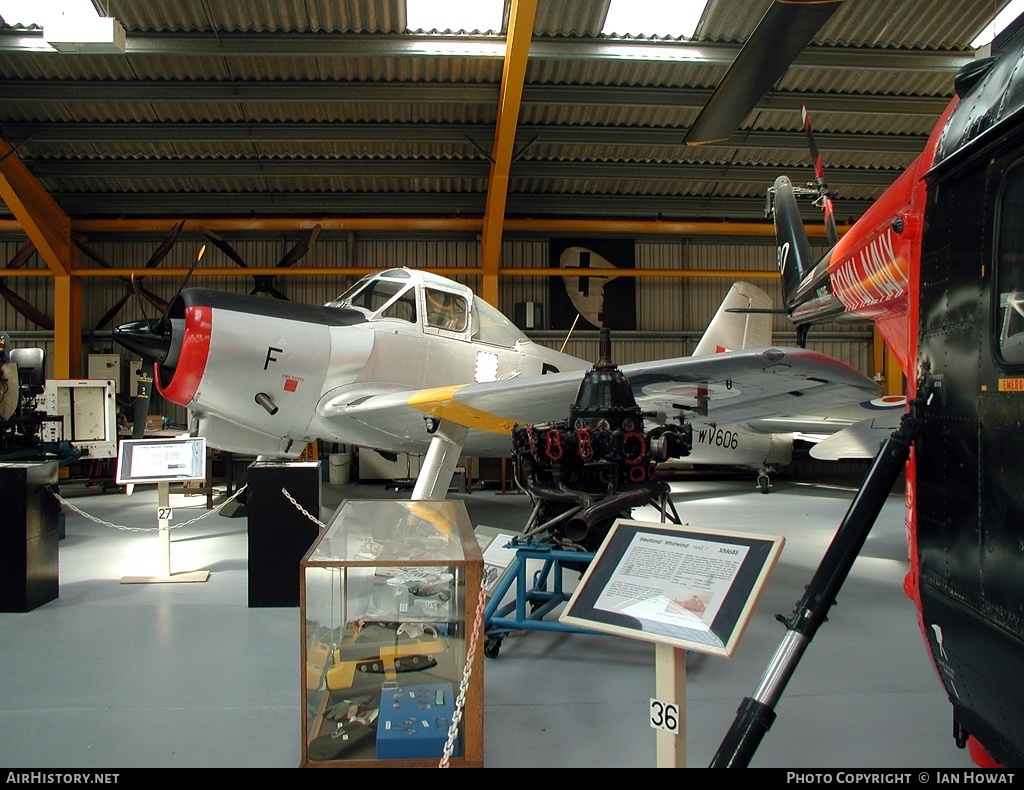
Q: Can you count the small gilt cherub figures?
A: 0